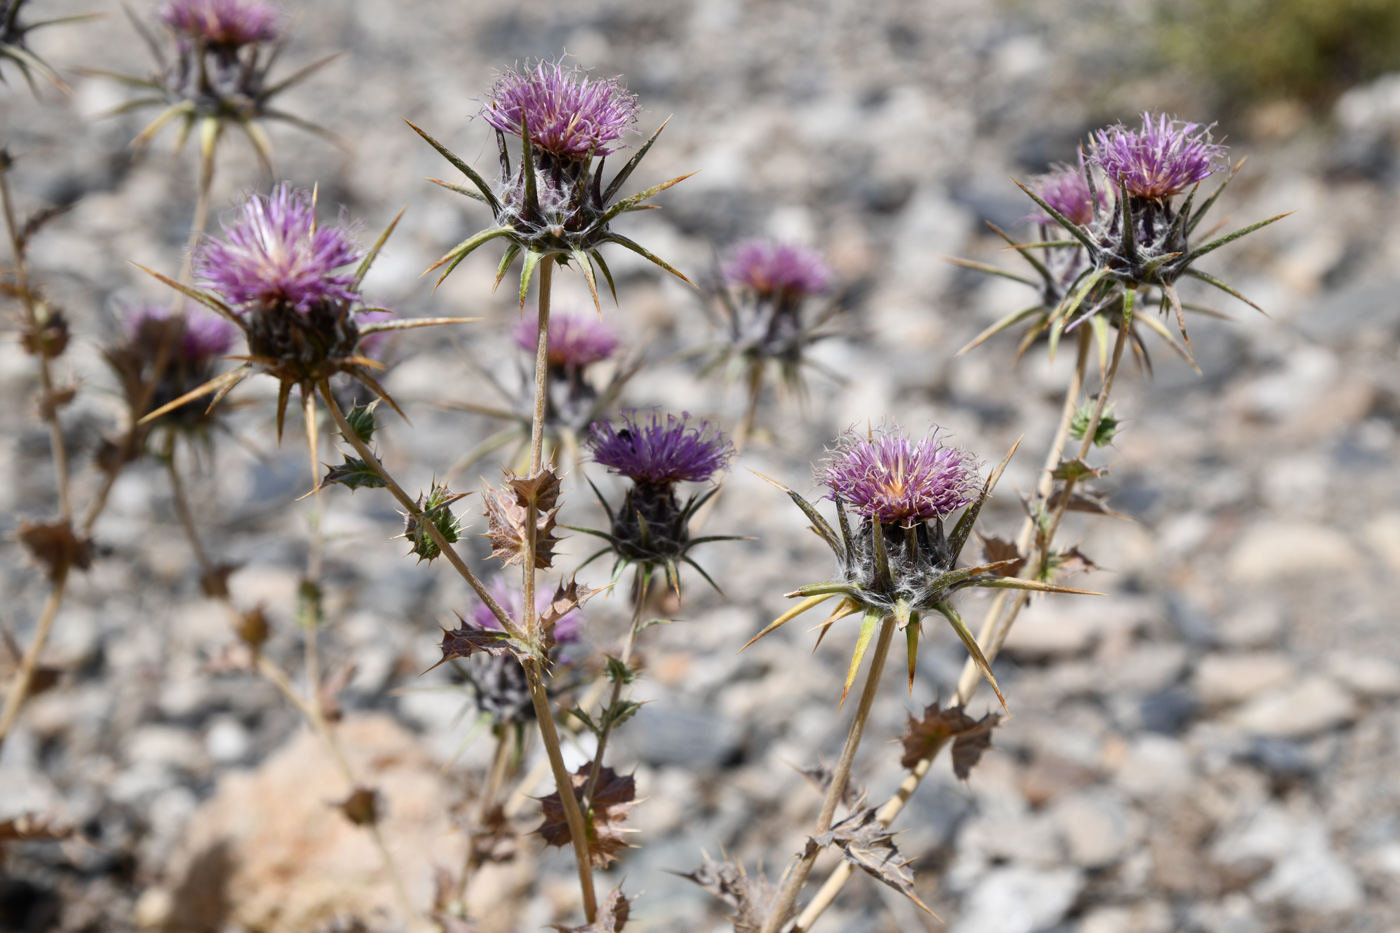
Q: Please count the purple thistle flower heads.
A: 12